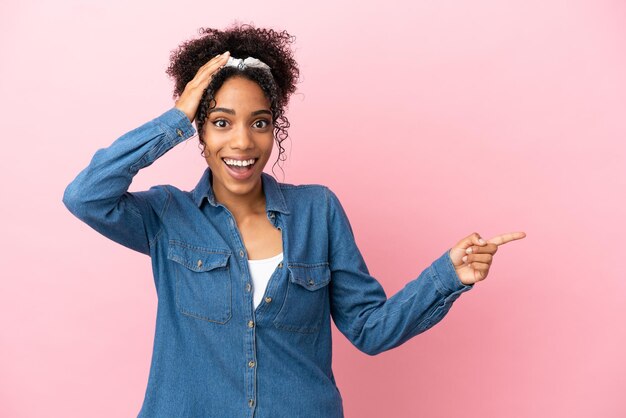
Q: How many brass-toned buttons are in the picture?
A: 9